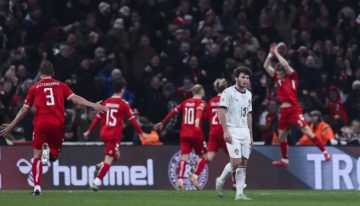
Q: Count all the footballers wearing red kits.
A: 5